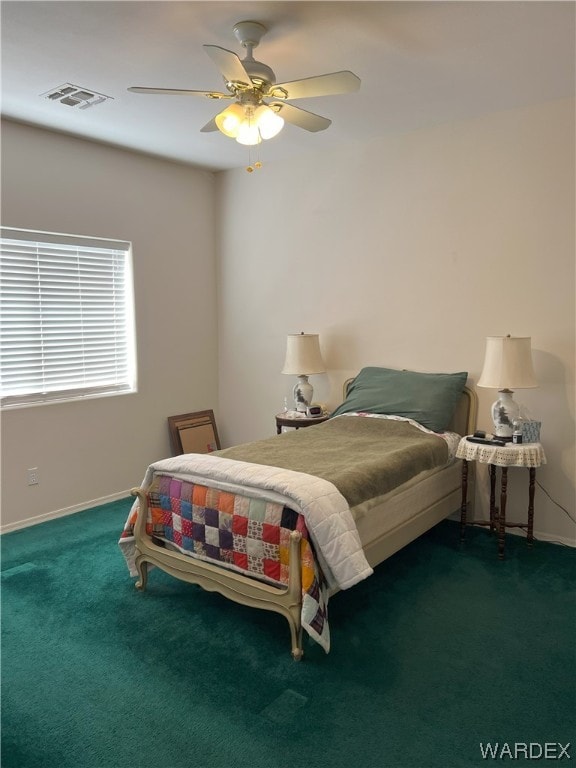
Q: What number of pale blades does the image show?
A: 5